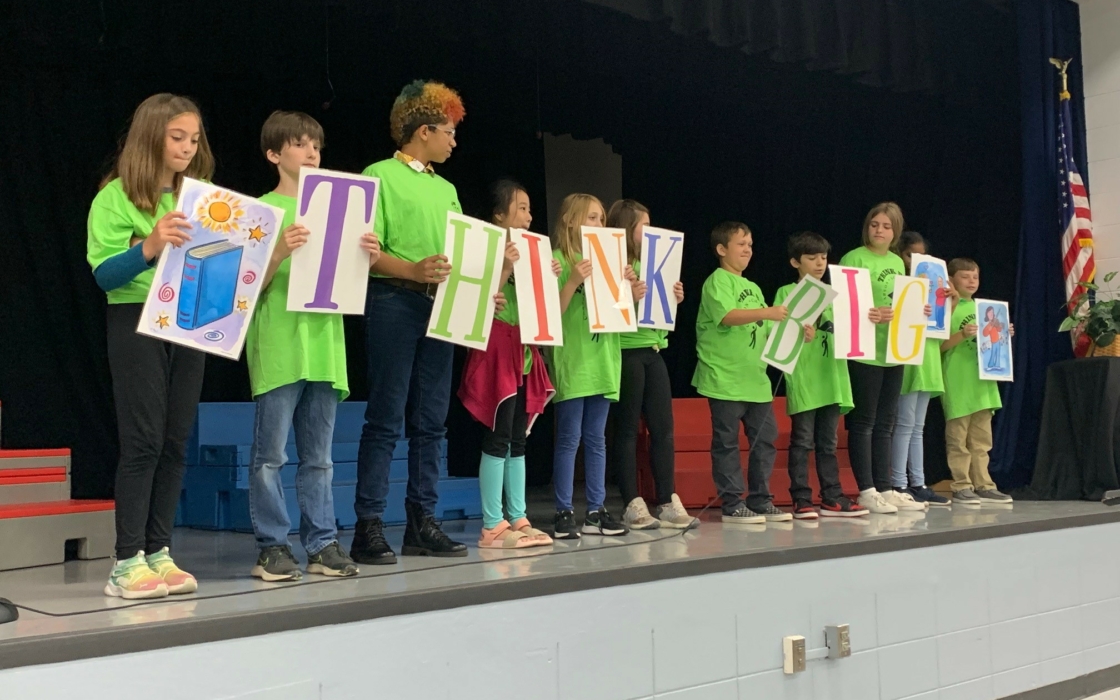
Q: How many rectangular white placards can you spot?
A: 11